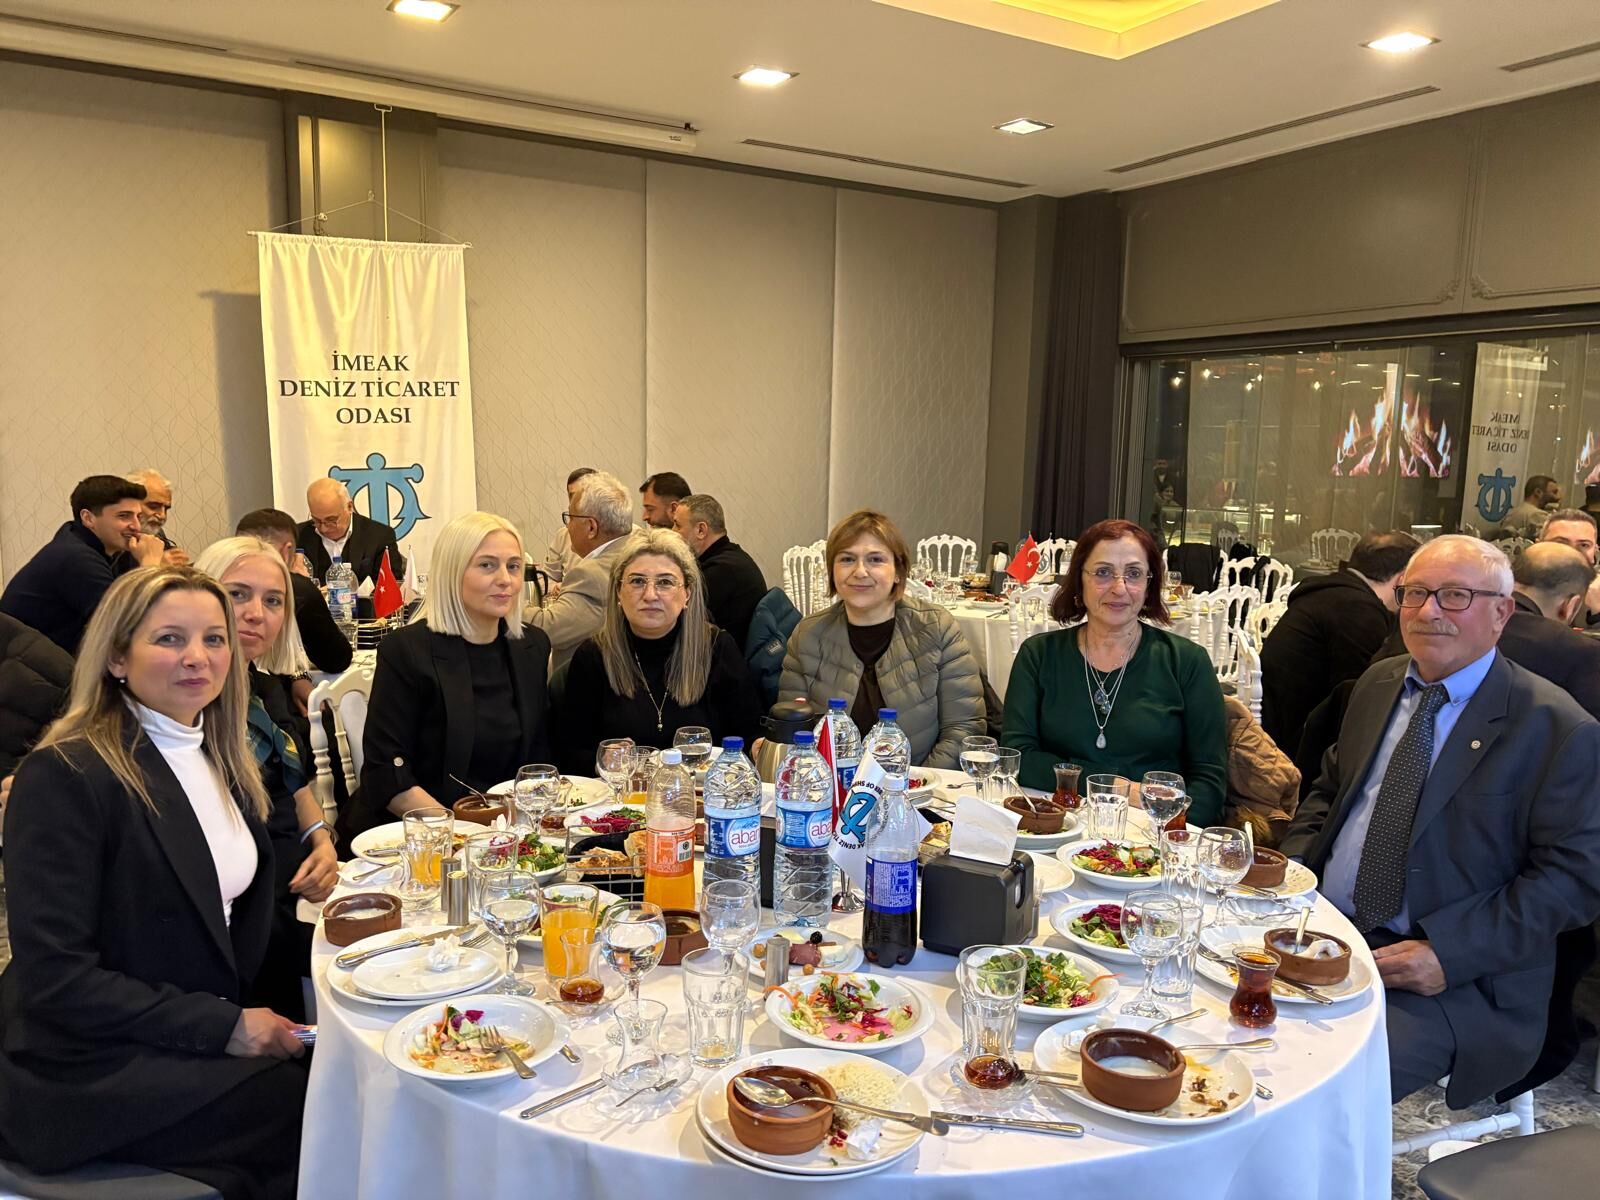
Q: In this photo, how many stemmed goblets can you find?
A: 10